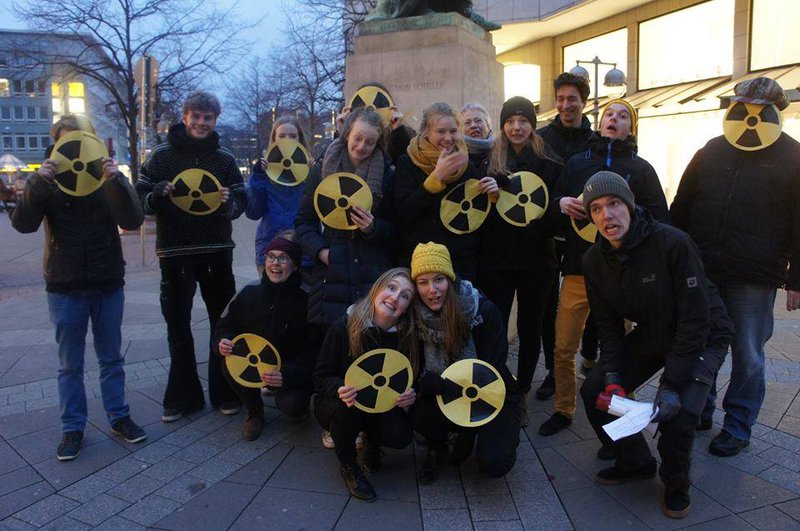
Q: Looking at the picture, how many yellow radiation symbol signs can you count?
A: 12